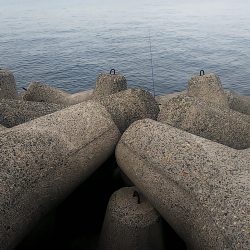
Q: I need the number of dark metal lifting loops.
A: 3